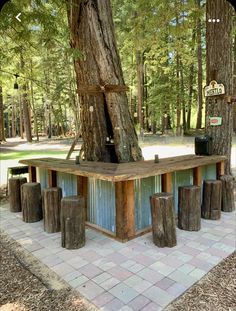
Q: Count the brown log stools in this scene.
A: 8